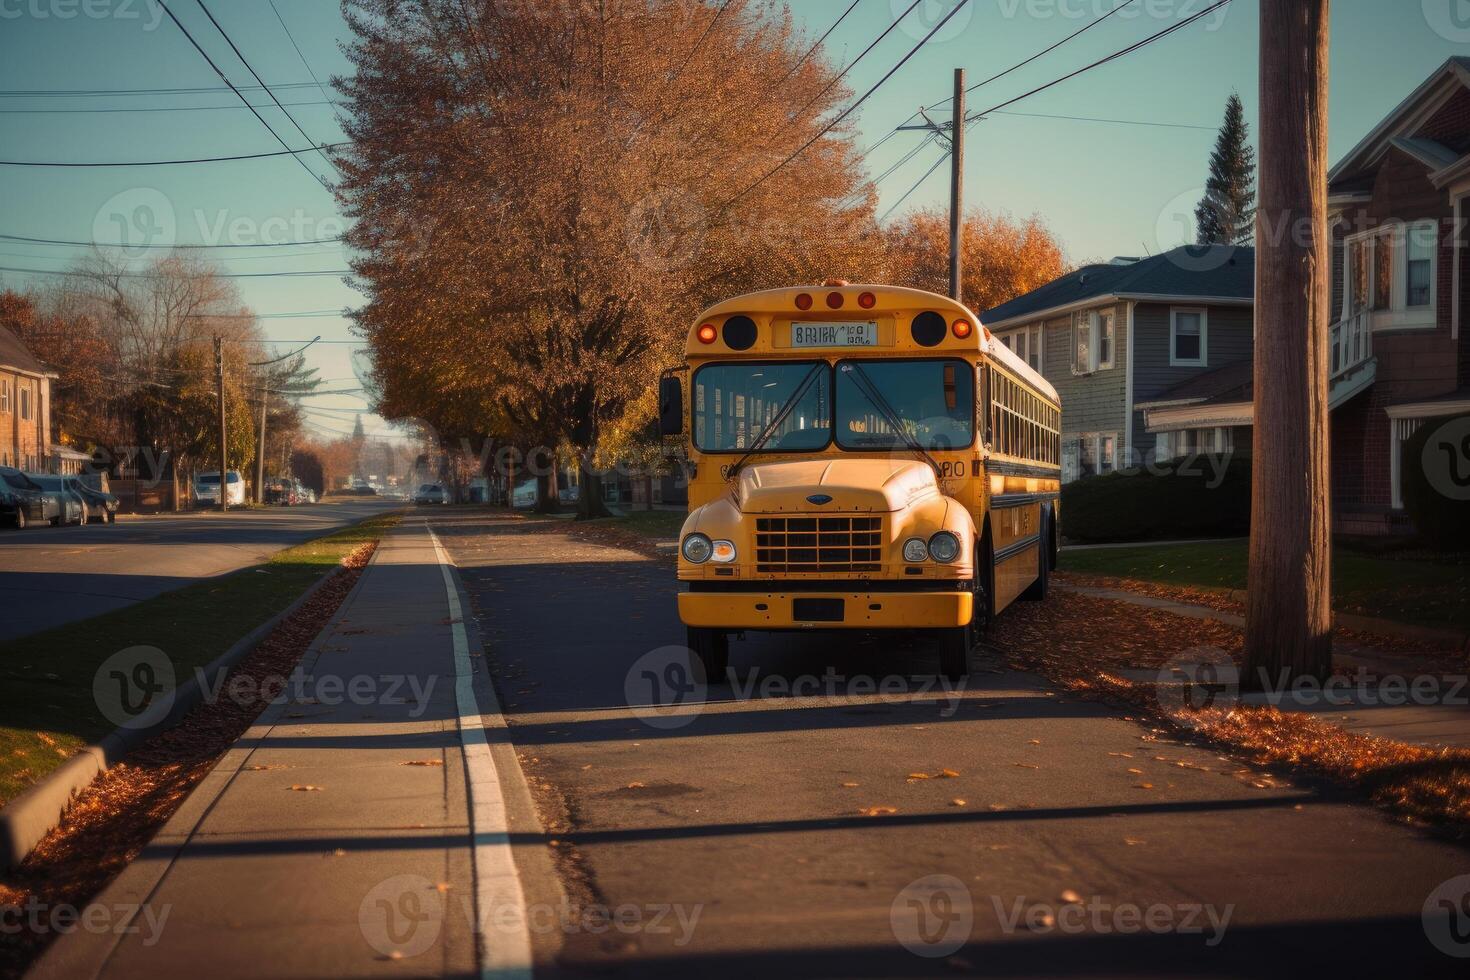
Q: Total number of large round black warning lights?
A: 2